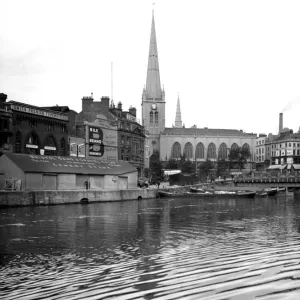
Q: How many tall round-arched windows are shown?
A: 7